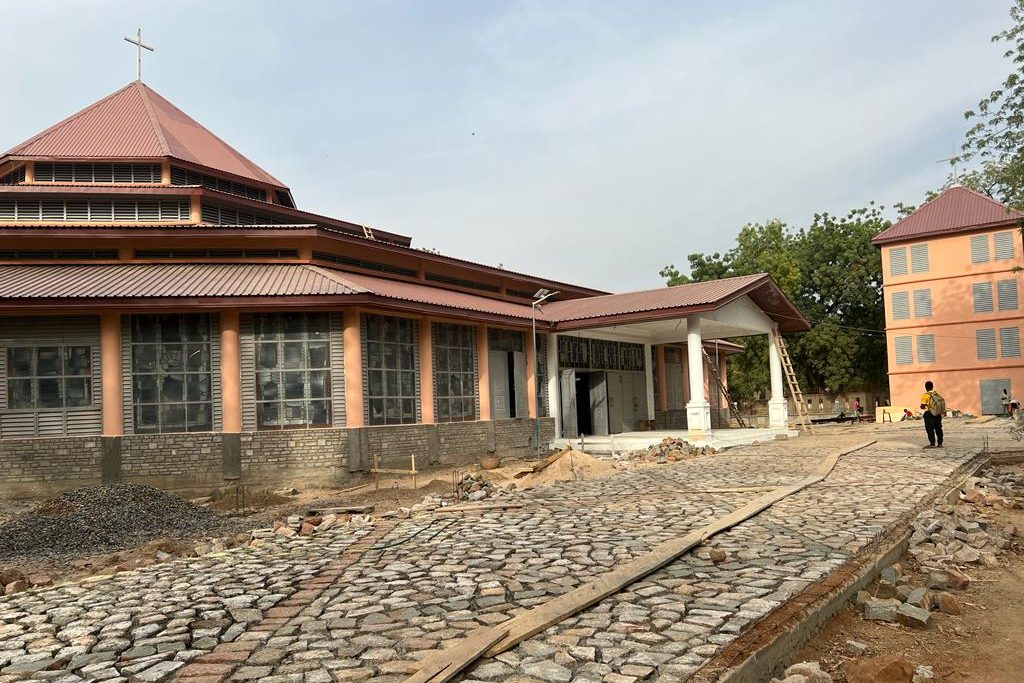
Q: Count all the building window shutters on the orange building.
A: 12